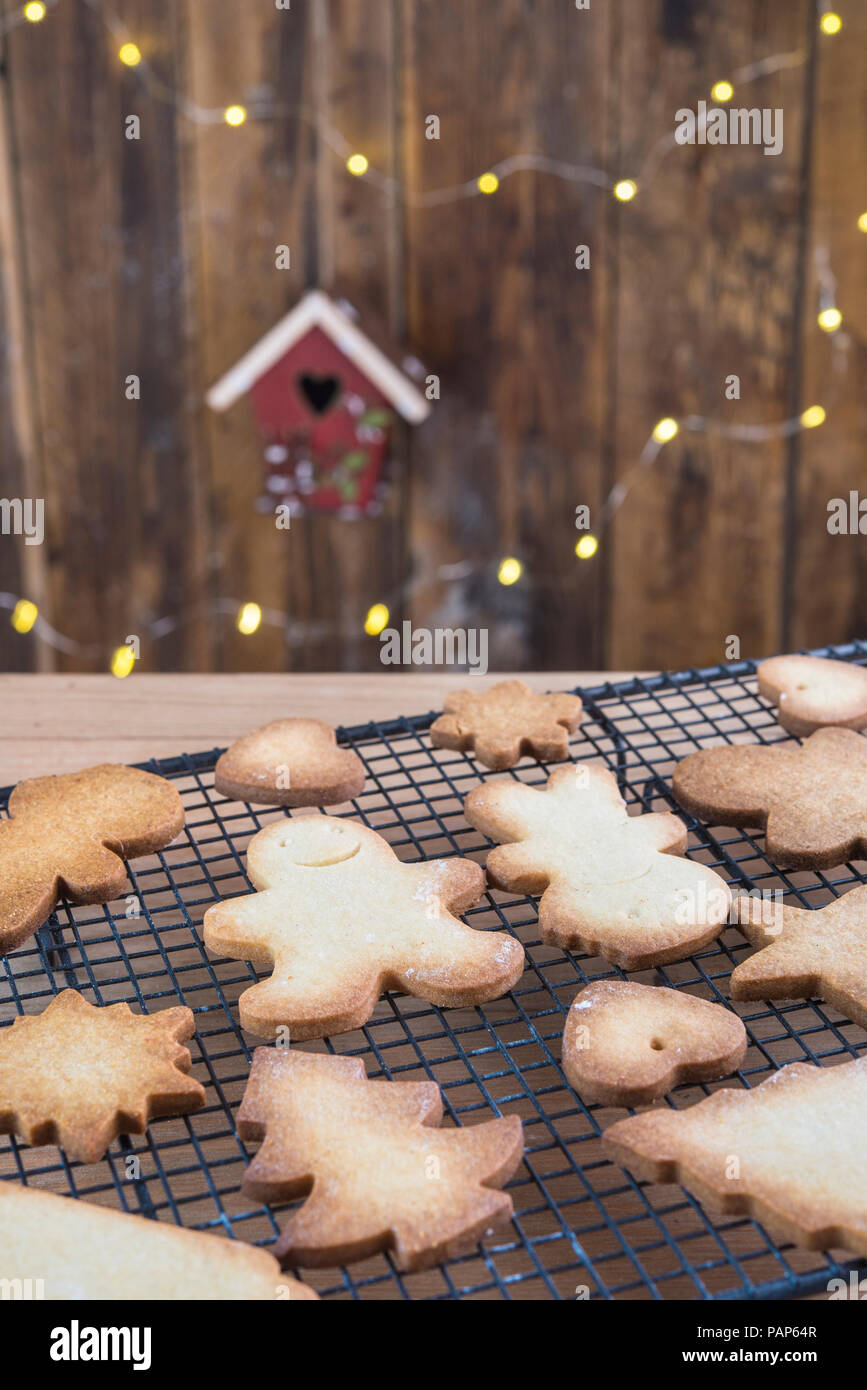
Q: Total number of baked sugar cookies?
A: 13